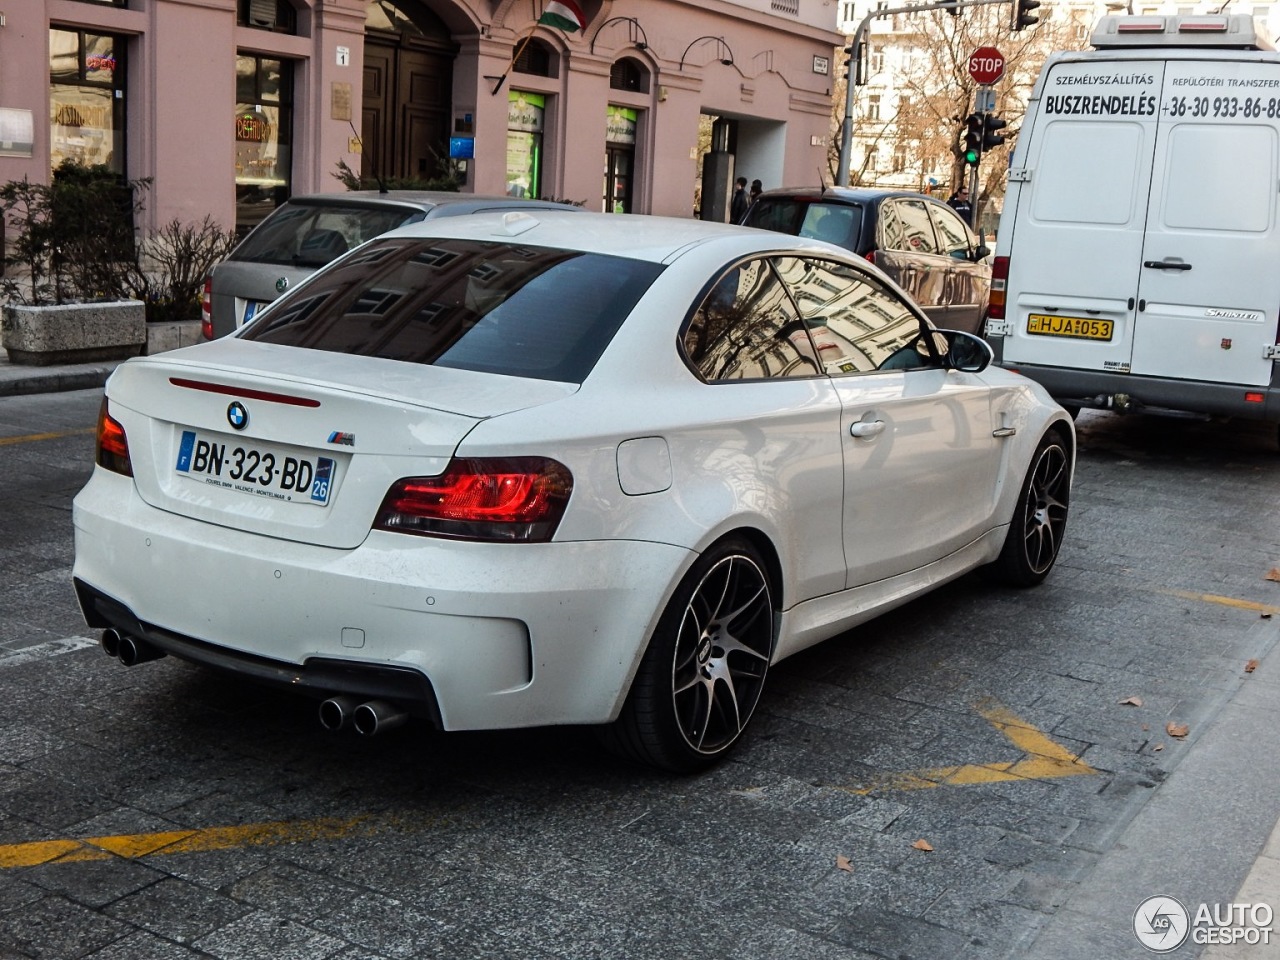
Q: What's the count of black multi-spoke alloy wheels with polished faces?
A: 2